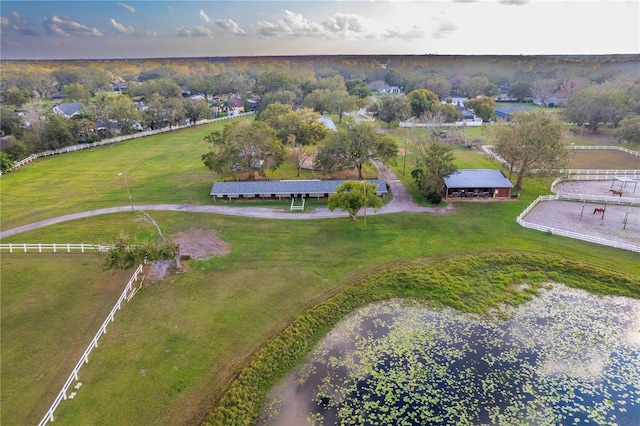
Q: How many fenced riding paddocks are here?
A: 3